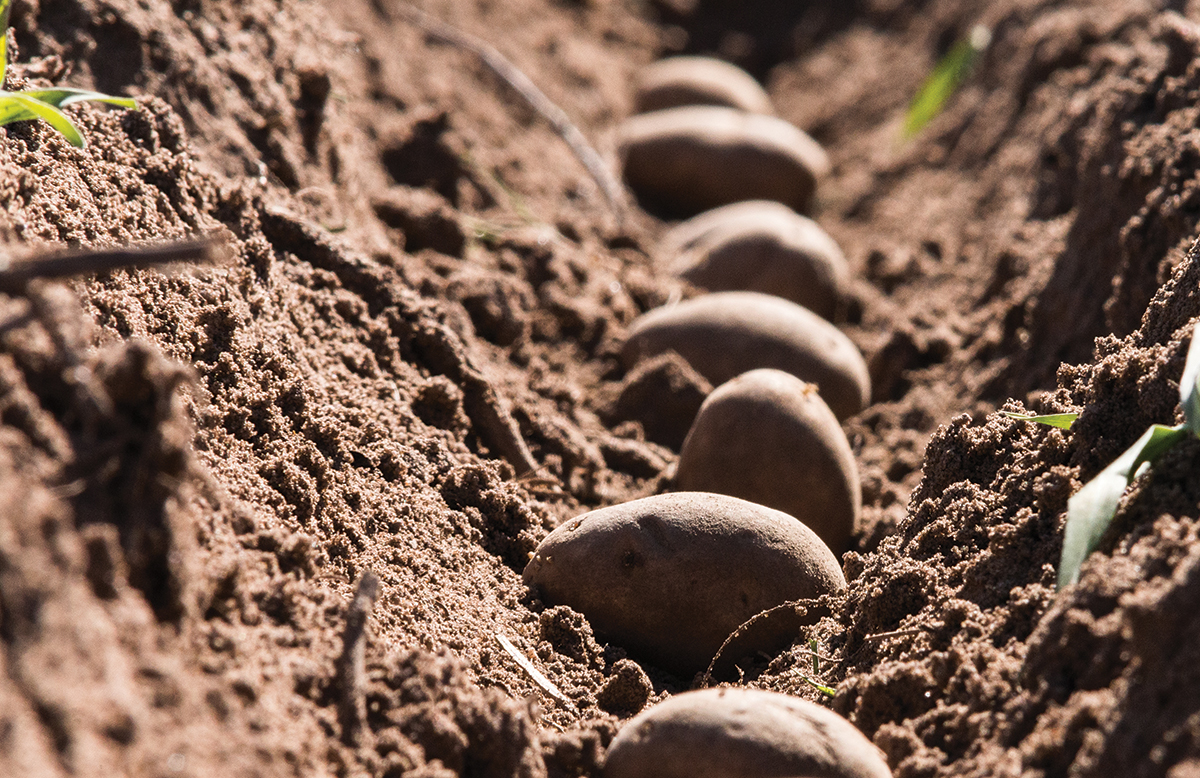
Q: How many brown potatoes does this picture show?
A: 7